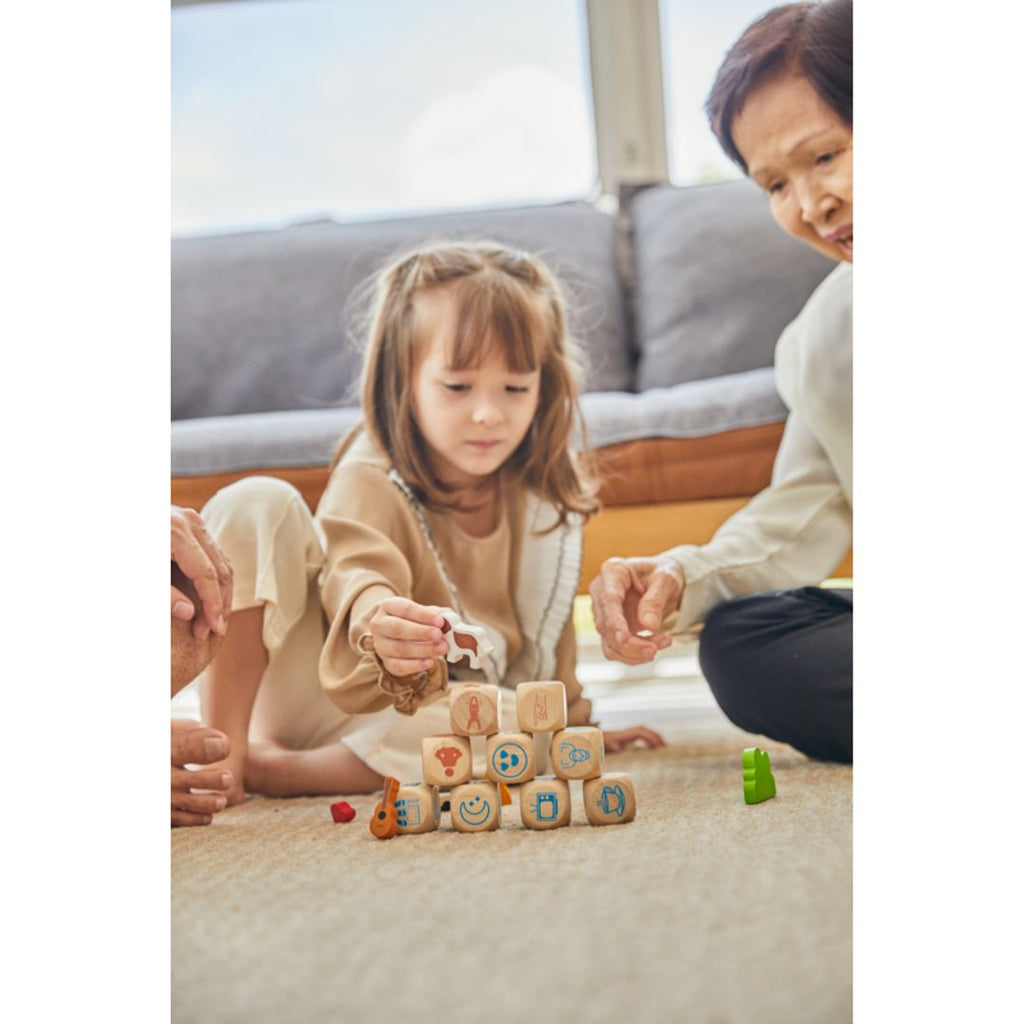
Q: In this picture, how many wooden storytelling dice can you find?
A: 9